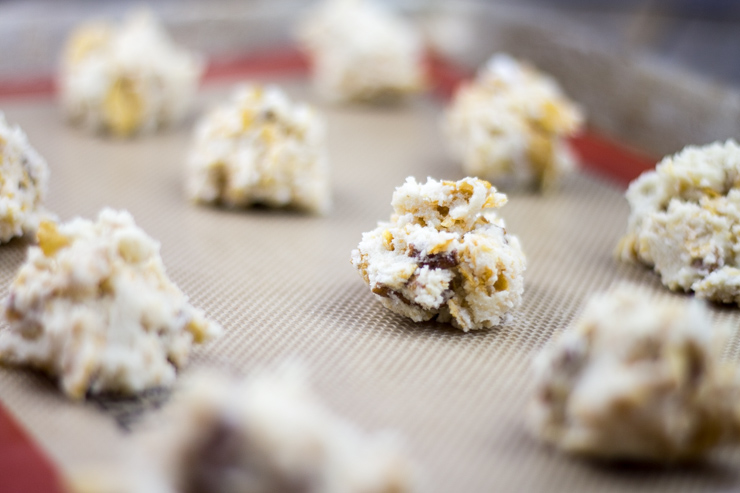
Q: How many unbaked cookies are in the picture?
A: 10